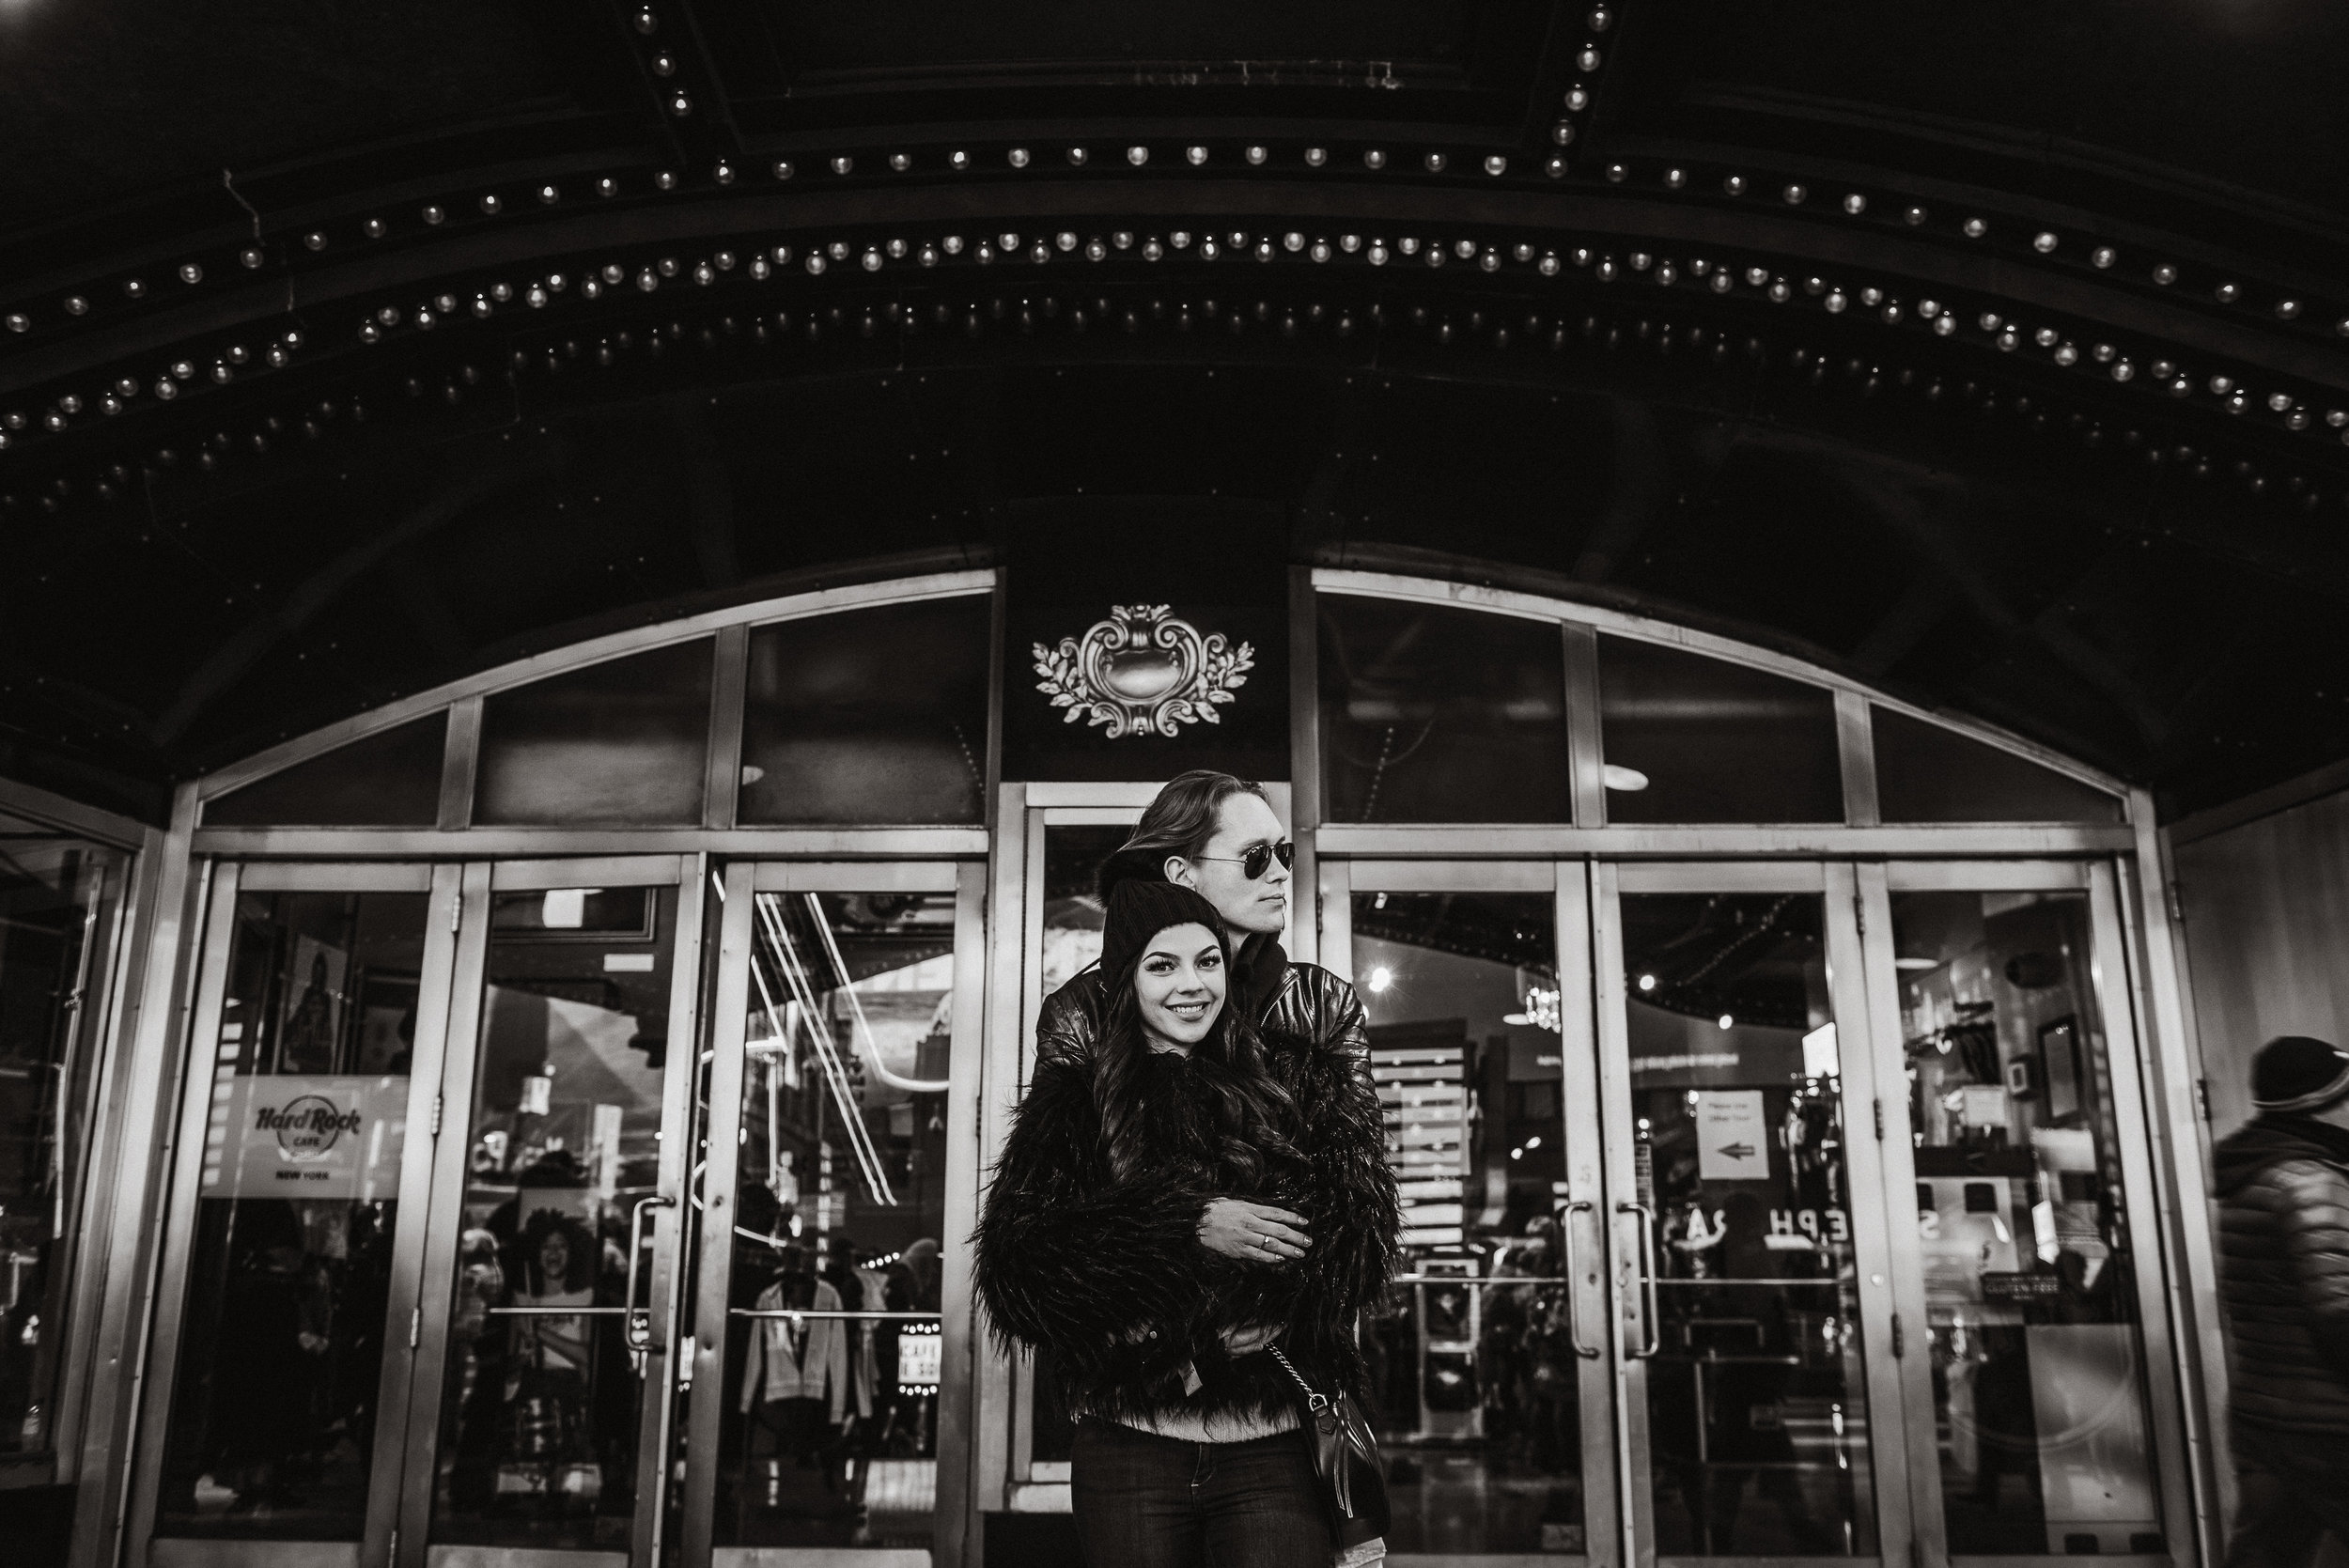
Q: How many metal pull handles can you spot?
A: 3